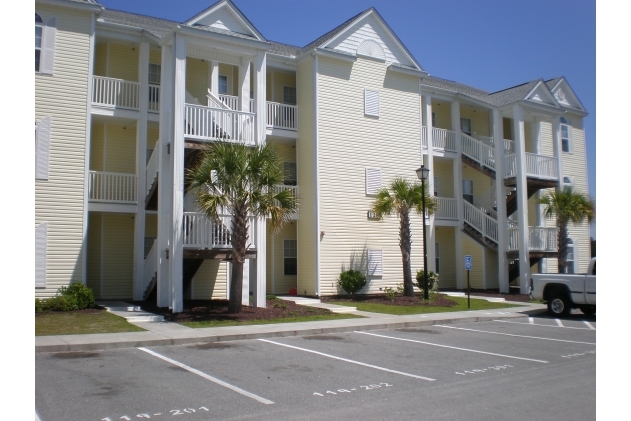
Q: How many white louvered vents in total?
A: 3